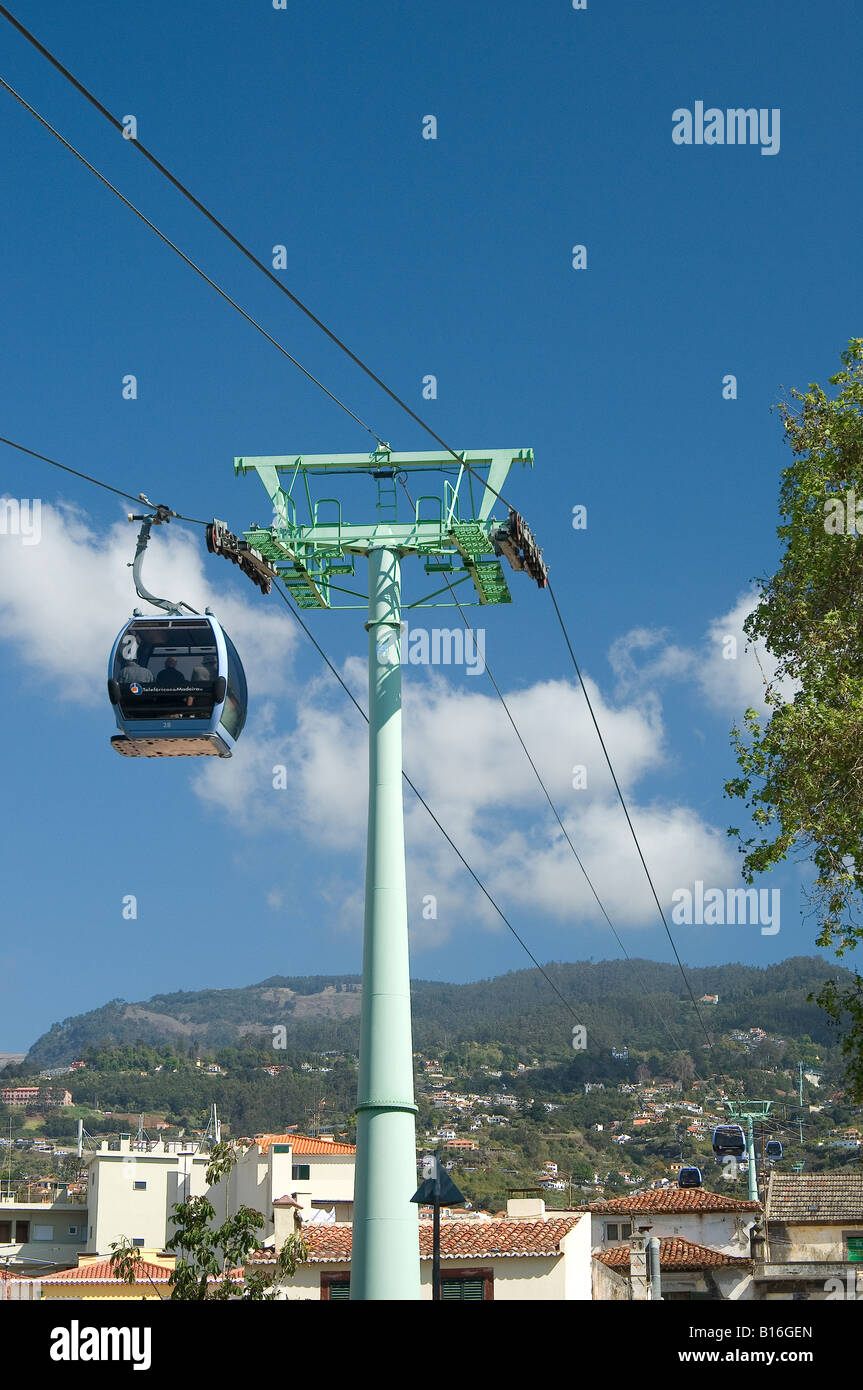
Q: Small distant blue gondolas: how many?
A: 3